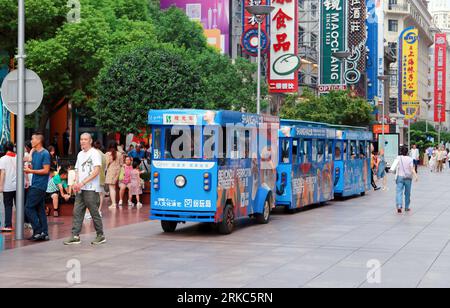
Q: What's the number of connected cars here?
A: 3